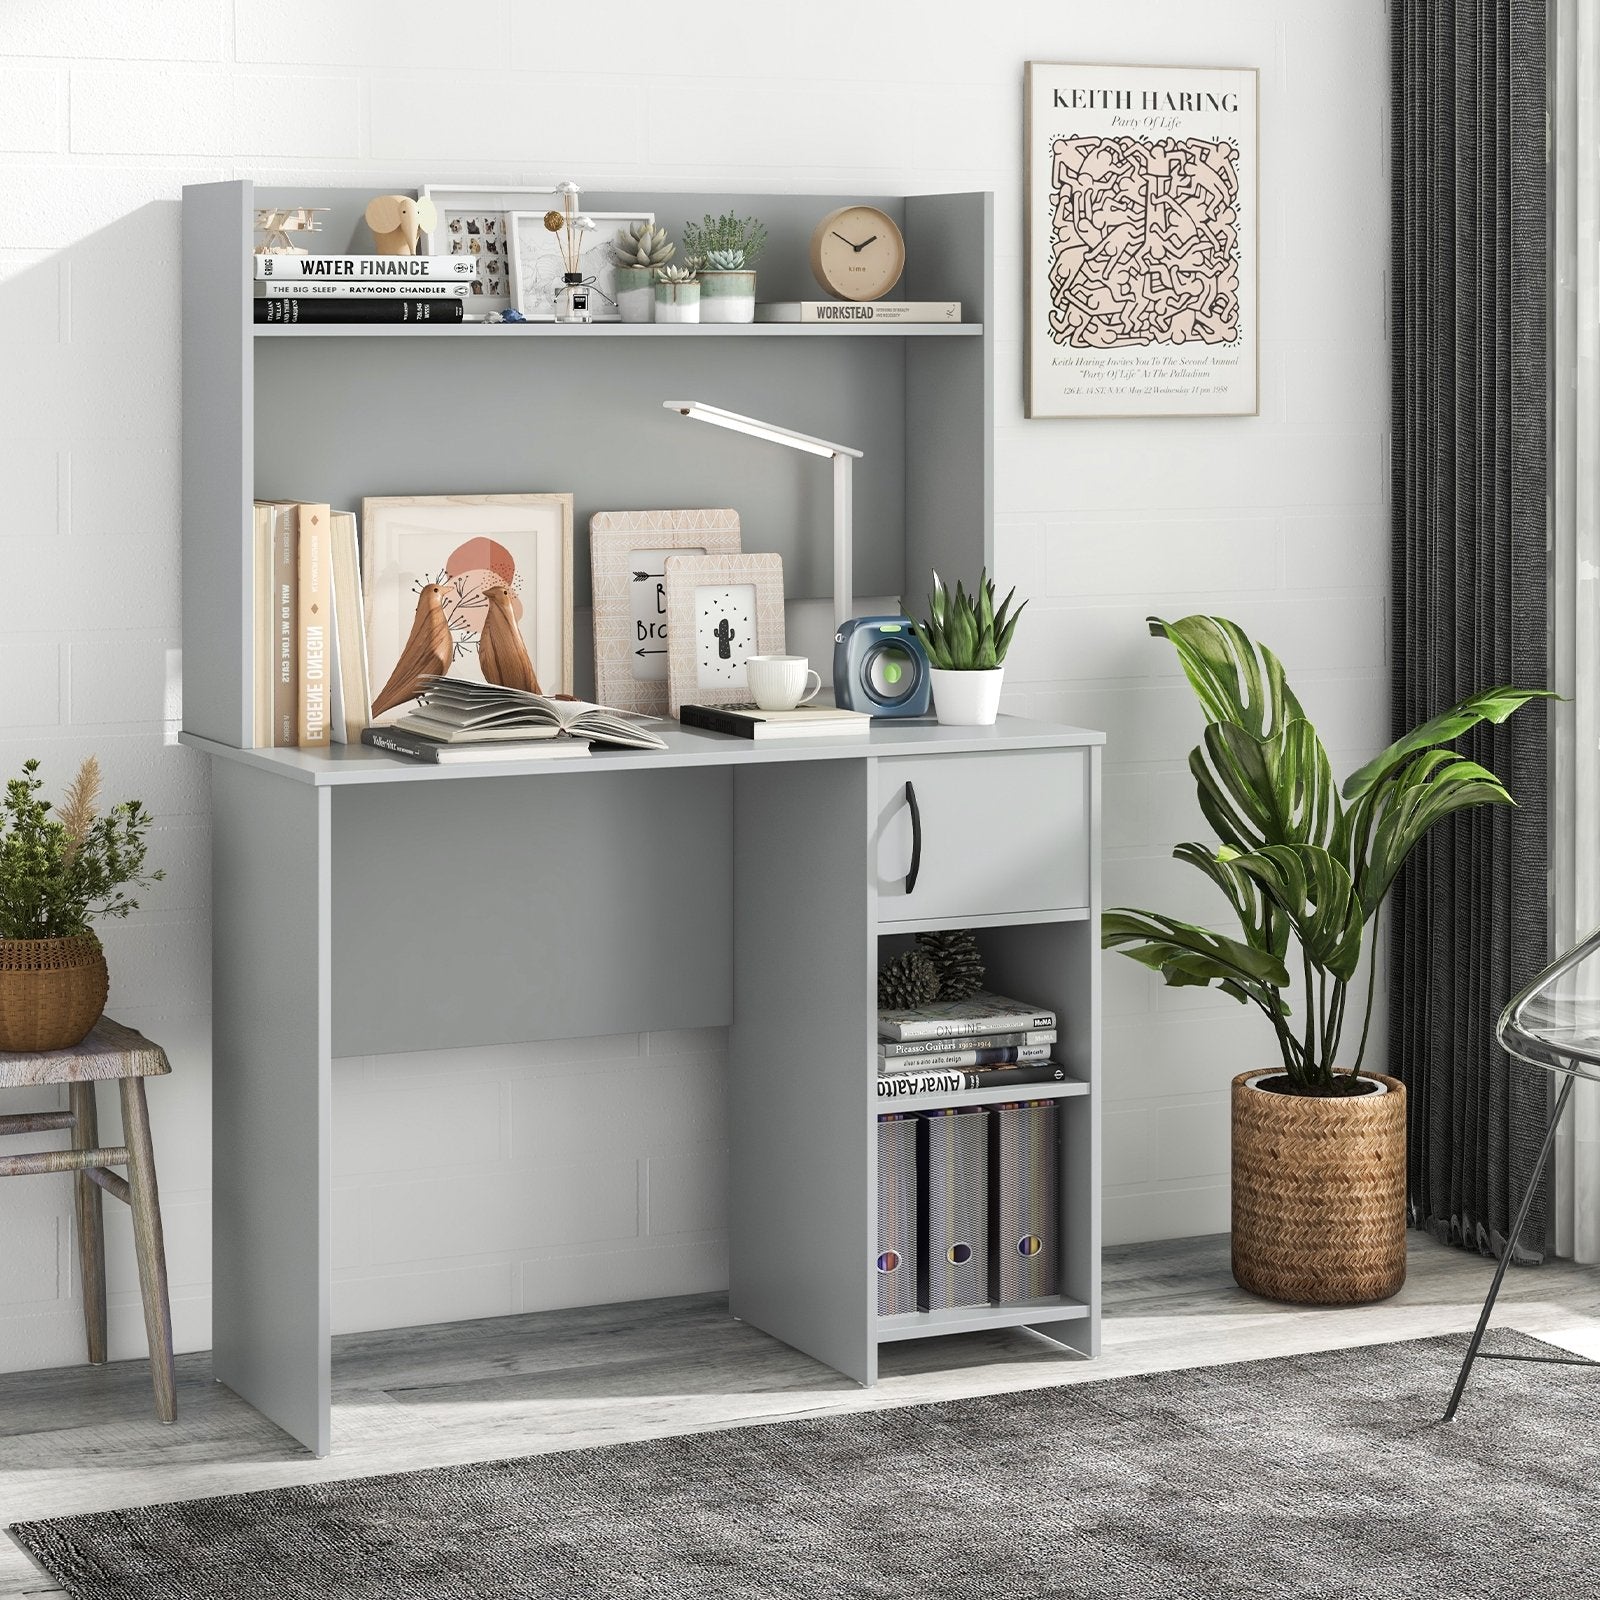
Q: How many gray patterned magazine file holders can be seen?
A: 3